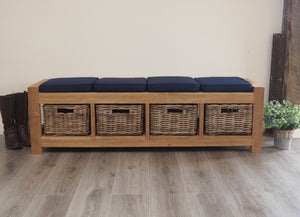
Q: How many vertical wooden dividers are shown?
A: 3